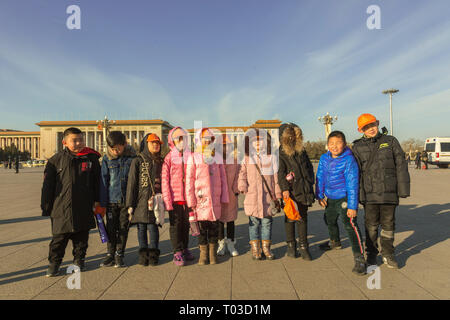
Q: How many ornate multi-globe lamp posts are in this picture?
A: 2